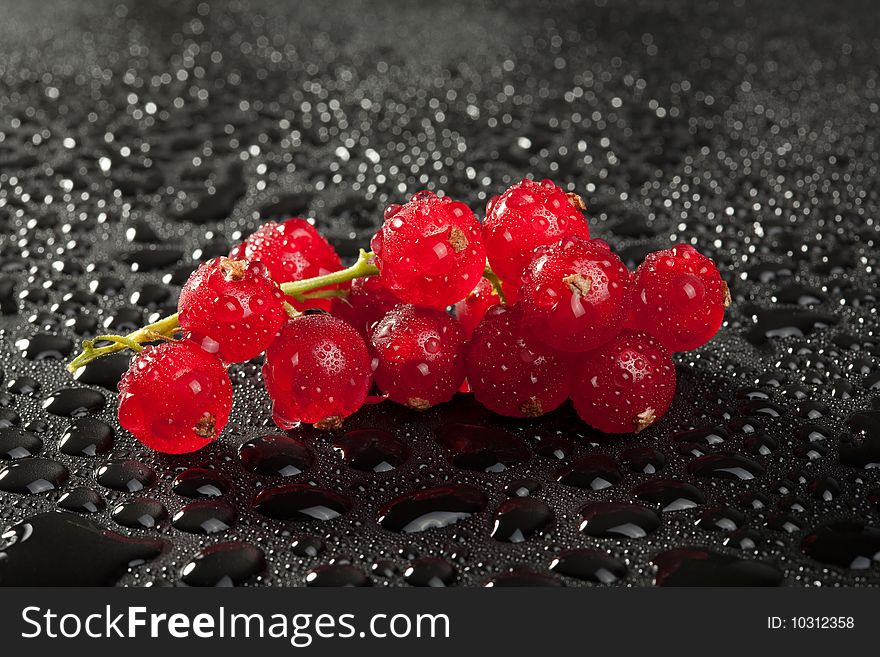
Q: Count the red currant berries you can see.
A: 13